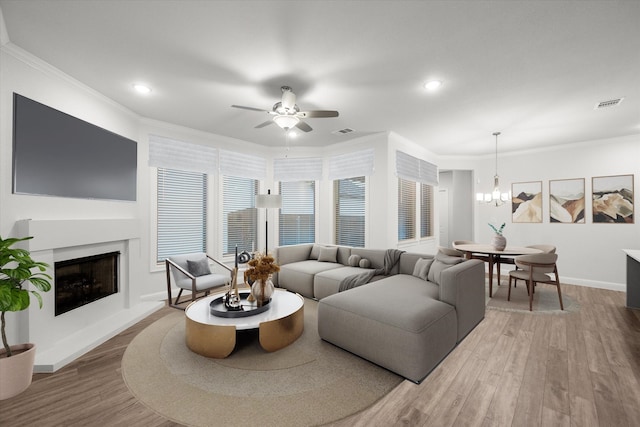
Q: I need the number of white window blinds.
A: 6